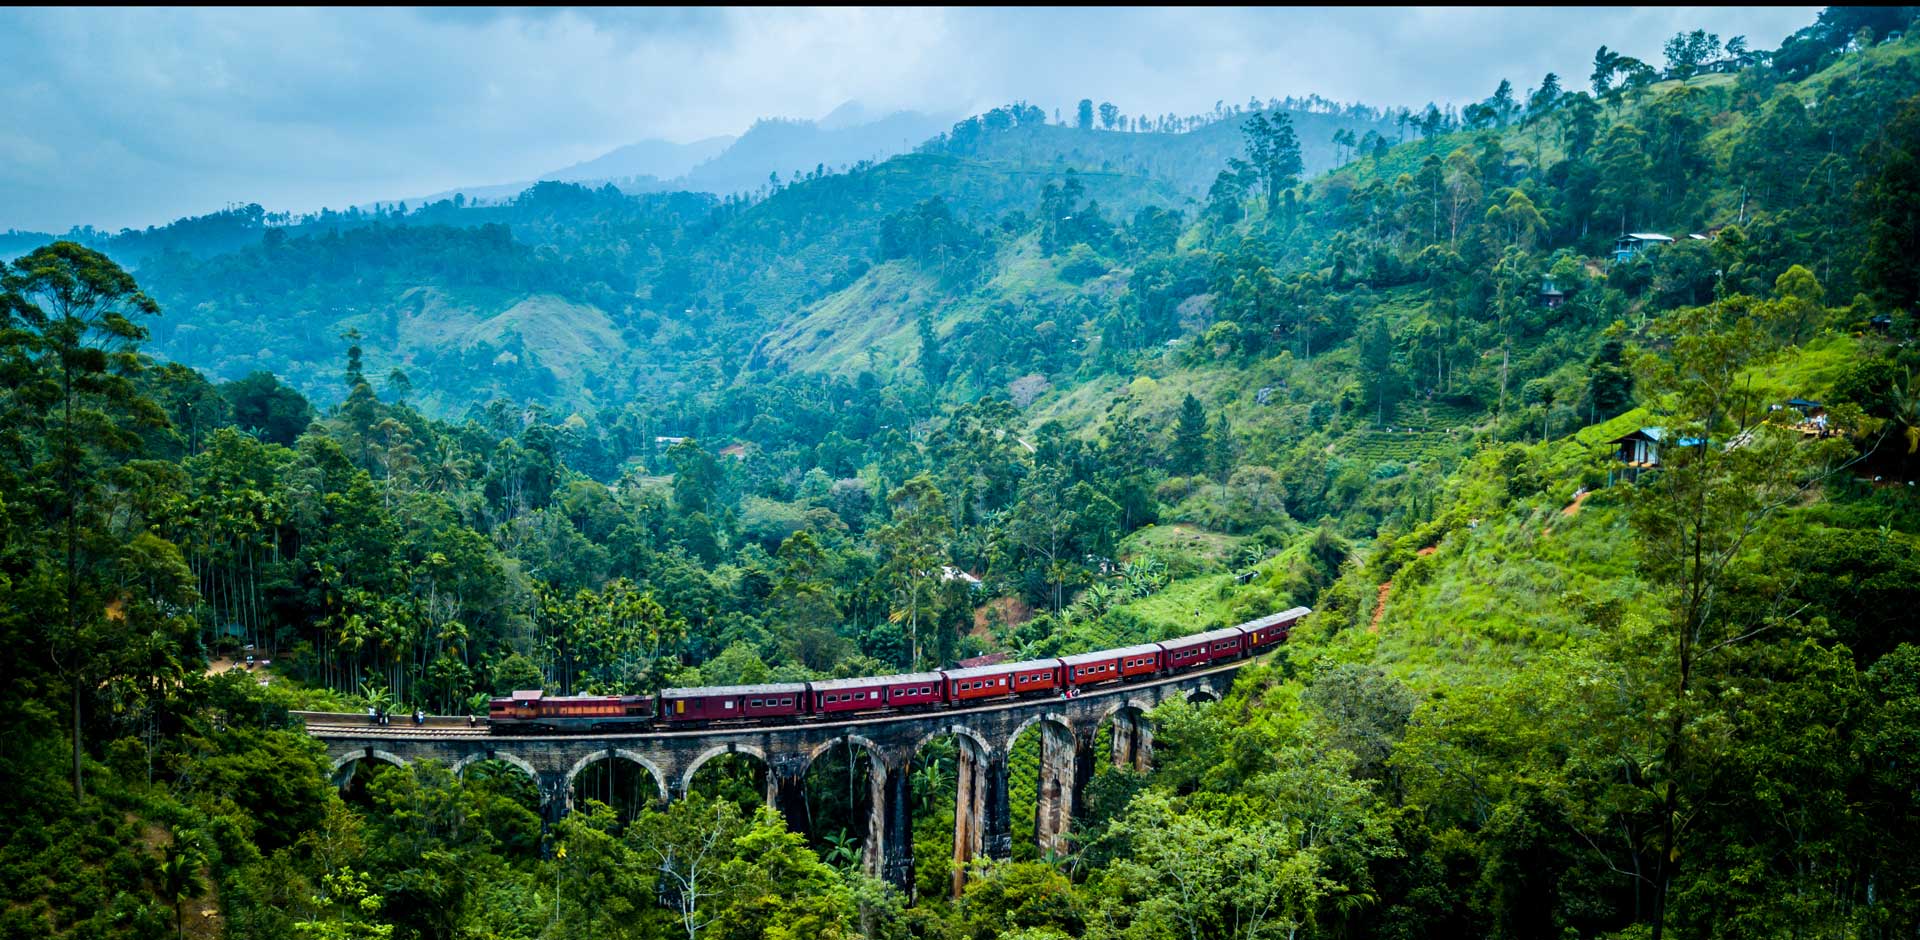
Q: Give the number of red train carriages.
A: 6